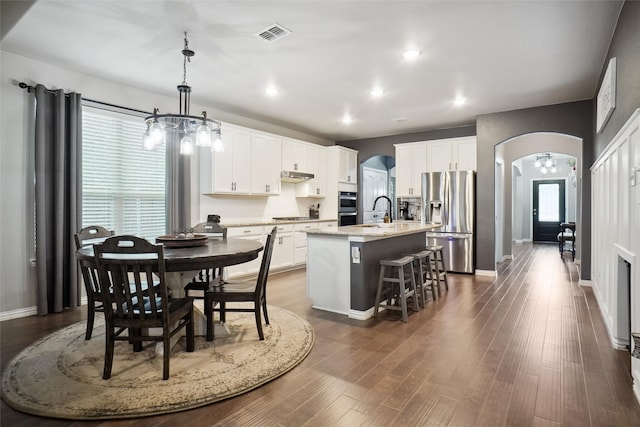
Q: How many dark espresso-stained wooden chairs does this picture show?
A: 4